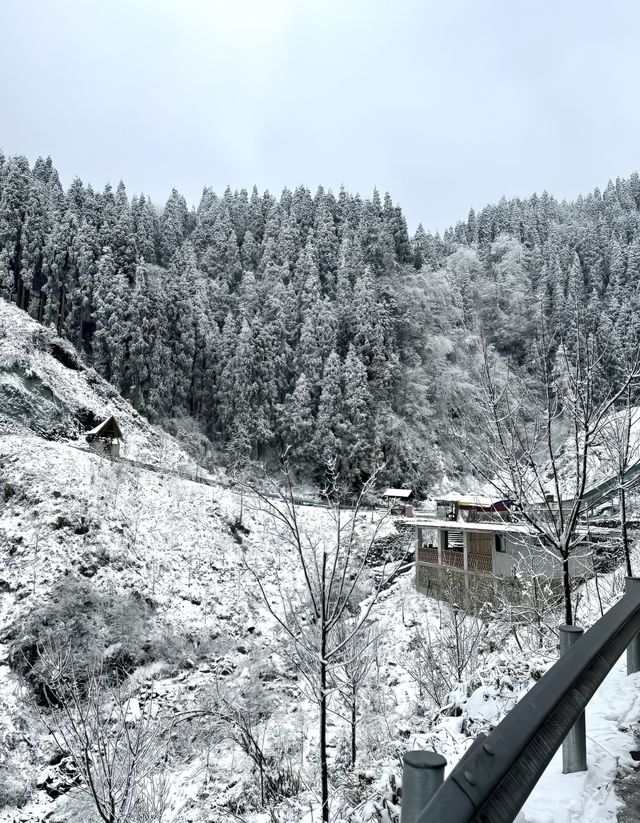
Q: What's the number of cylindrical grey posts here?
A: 3